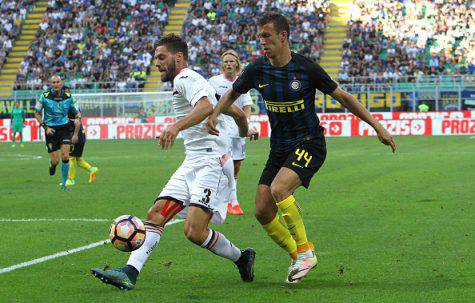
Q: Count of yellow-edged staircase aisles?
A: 3